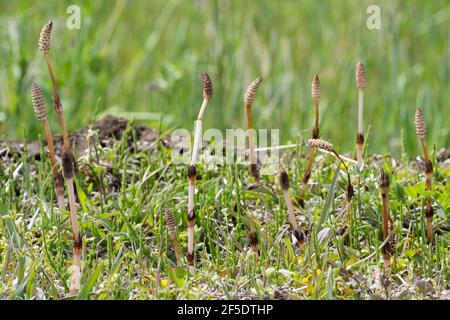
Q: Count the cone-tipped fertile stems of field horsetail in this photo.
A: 11